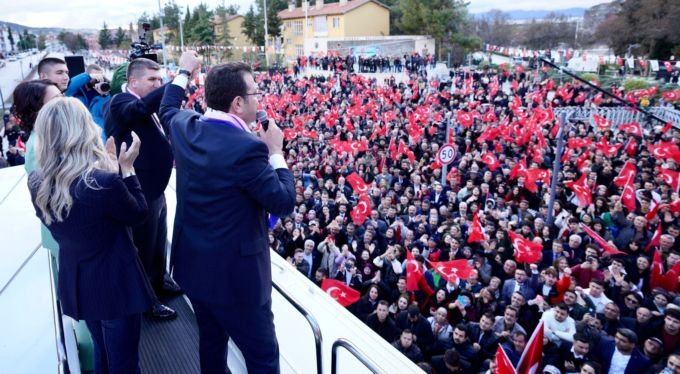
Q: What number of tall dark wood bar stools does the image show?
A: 0